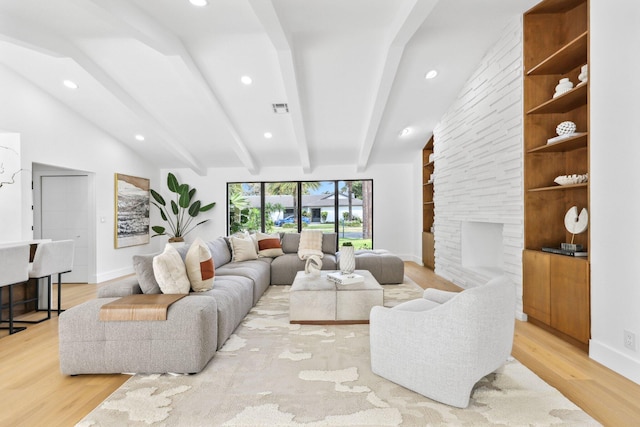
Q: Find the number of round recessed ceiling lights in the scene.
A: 7